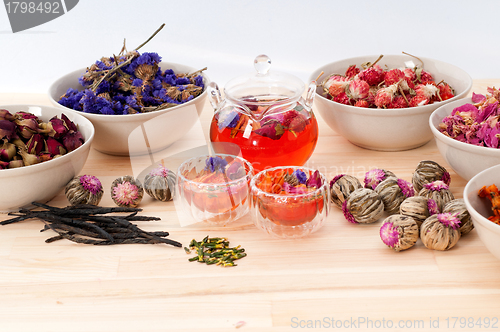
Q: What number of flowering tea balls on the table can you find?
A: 13